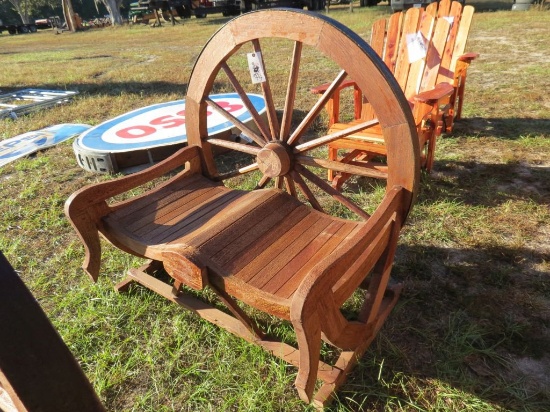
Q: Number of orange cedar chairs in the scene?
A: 2